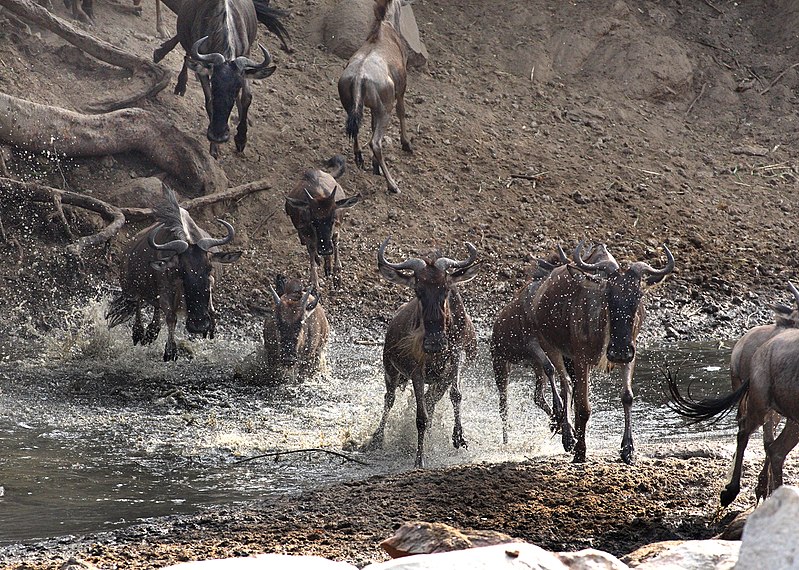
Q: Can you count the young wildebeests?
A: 2